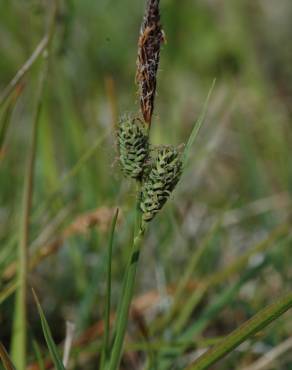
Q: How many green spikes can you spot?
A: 2